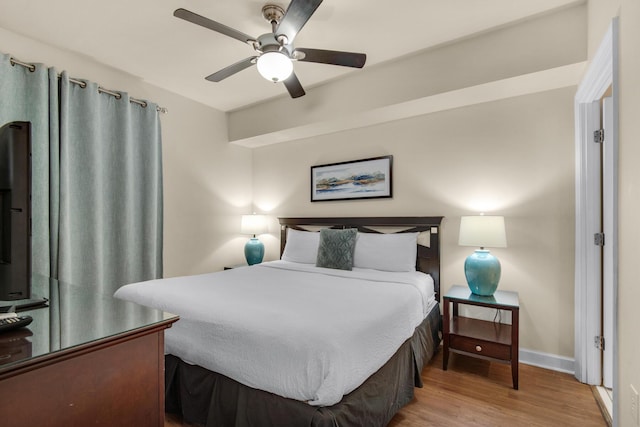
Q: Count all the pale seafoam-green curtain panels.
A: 2